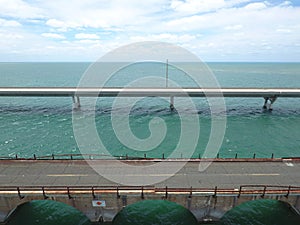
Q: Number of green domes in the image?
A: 3